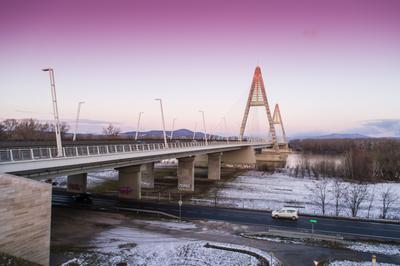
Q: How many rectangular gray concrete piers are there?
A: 5